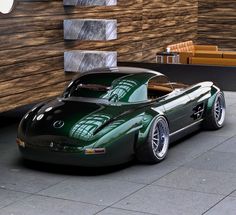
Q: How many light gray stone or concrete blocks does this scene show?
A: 3